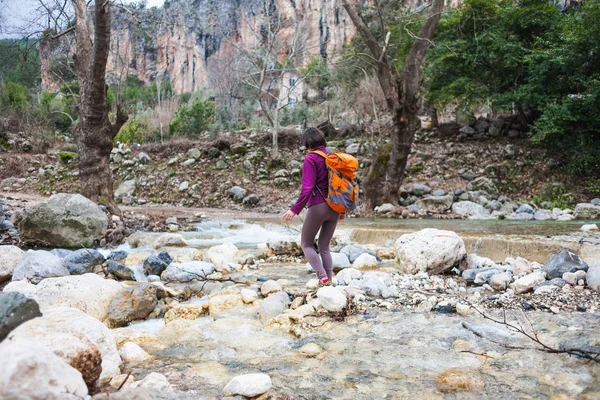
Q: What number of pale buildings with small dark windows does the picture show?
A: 1